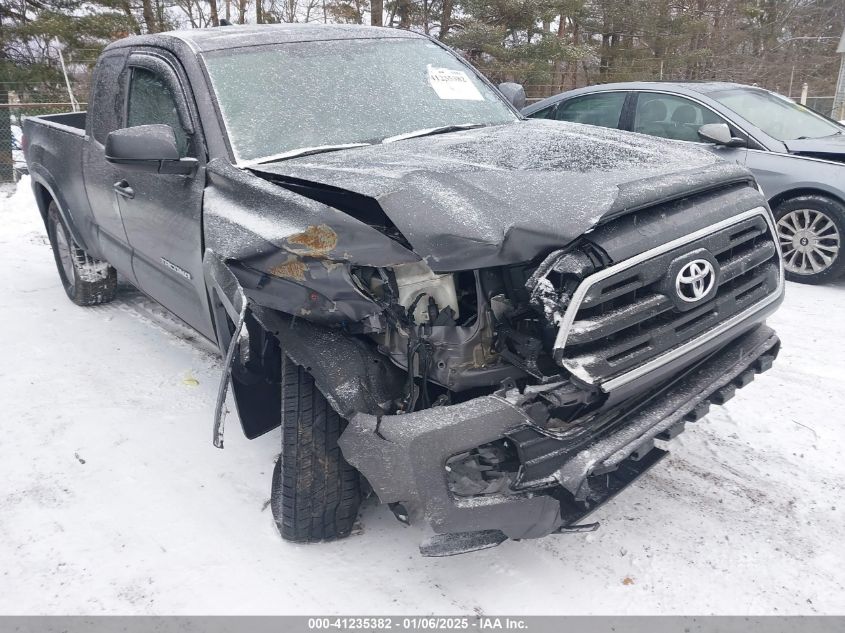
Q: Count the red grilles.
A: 0